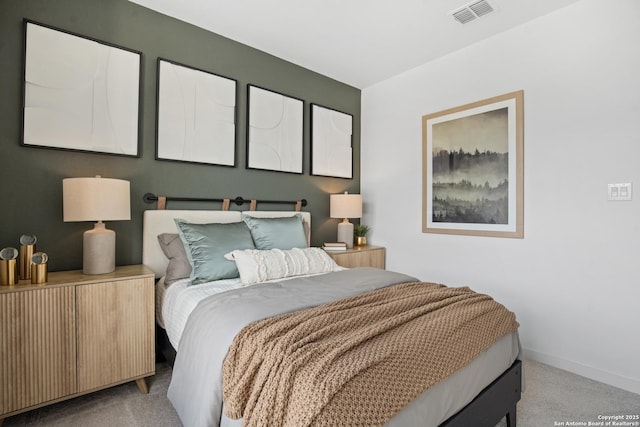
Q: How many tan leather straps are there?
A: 4